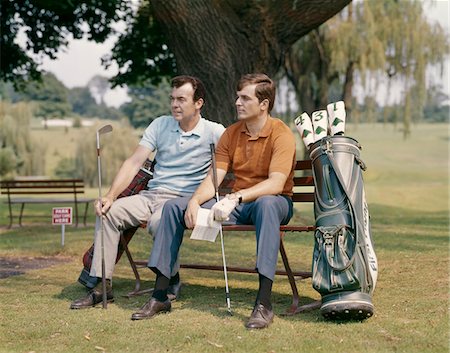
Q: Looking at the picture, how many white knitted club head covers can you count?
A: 3